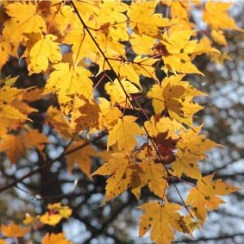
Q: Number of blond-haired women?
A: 0